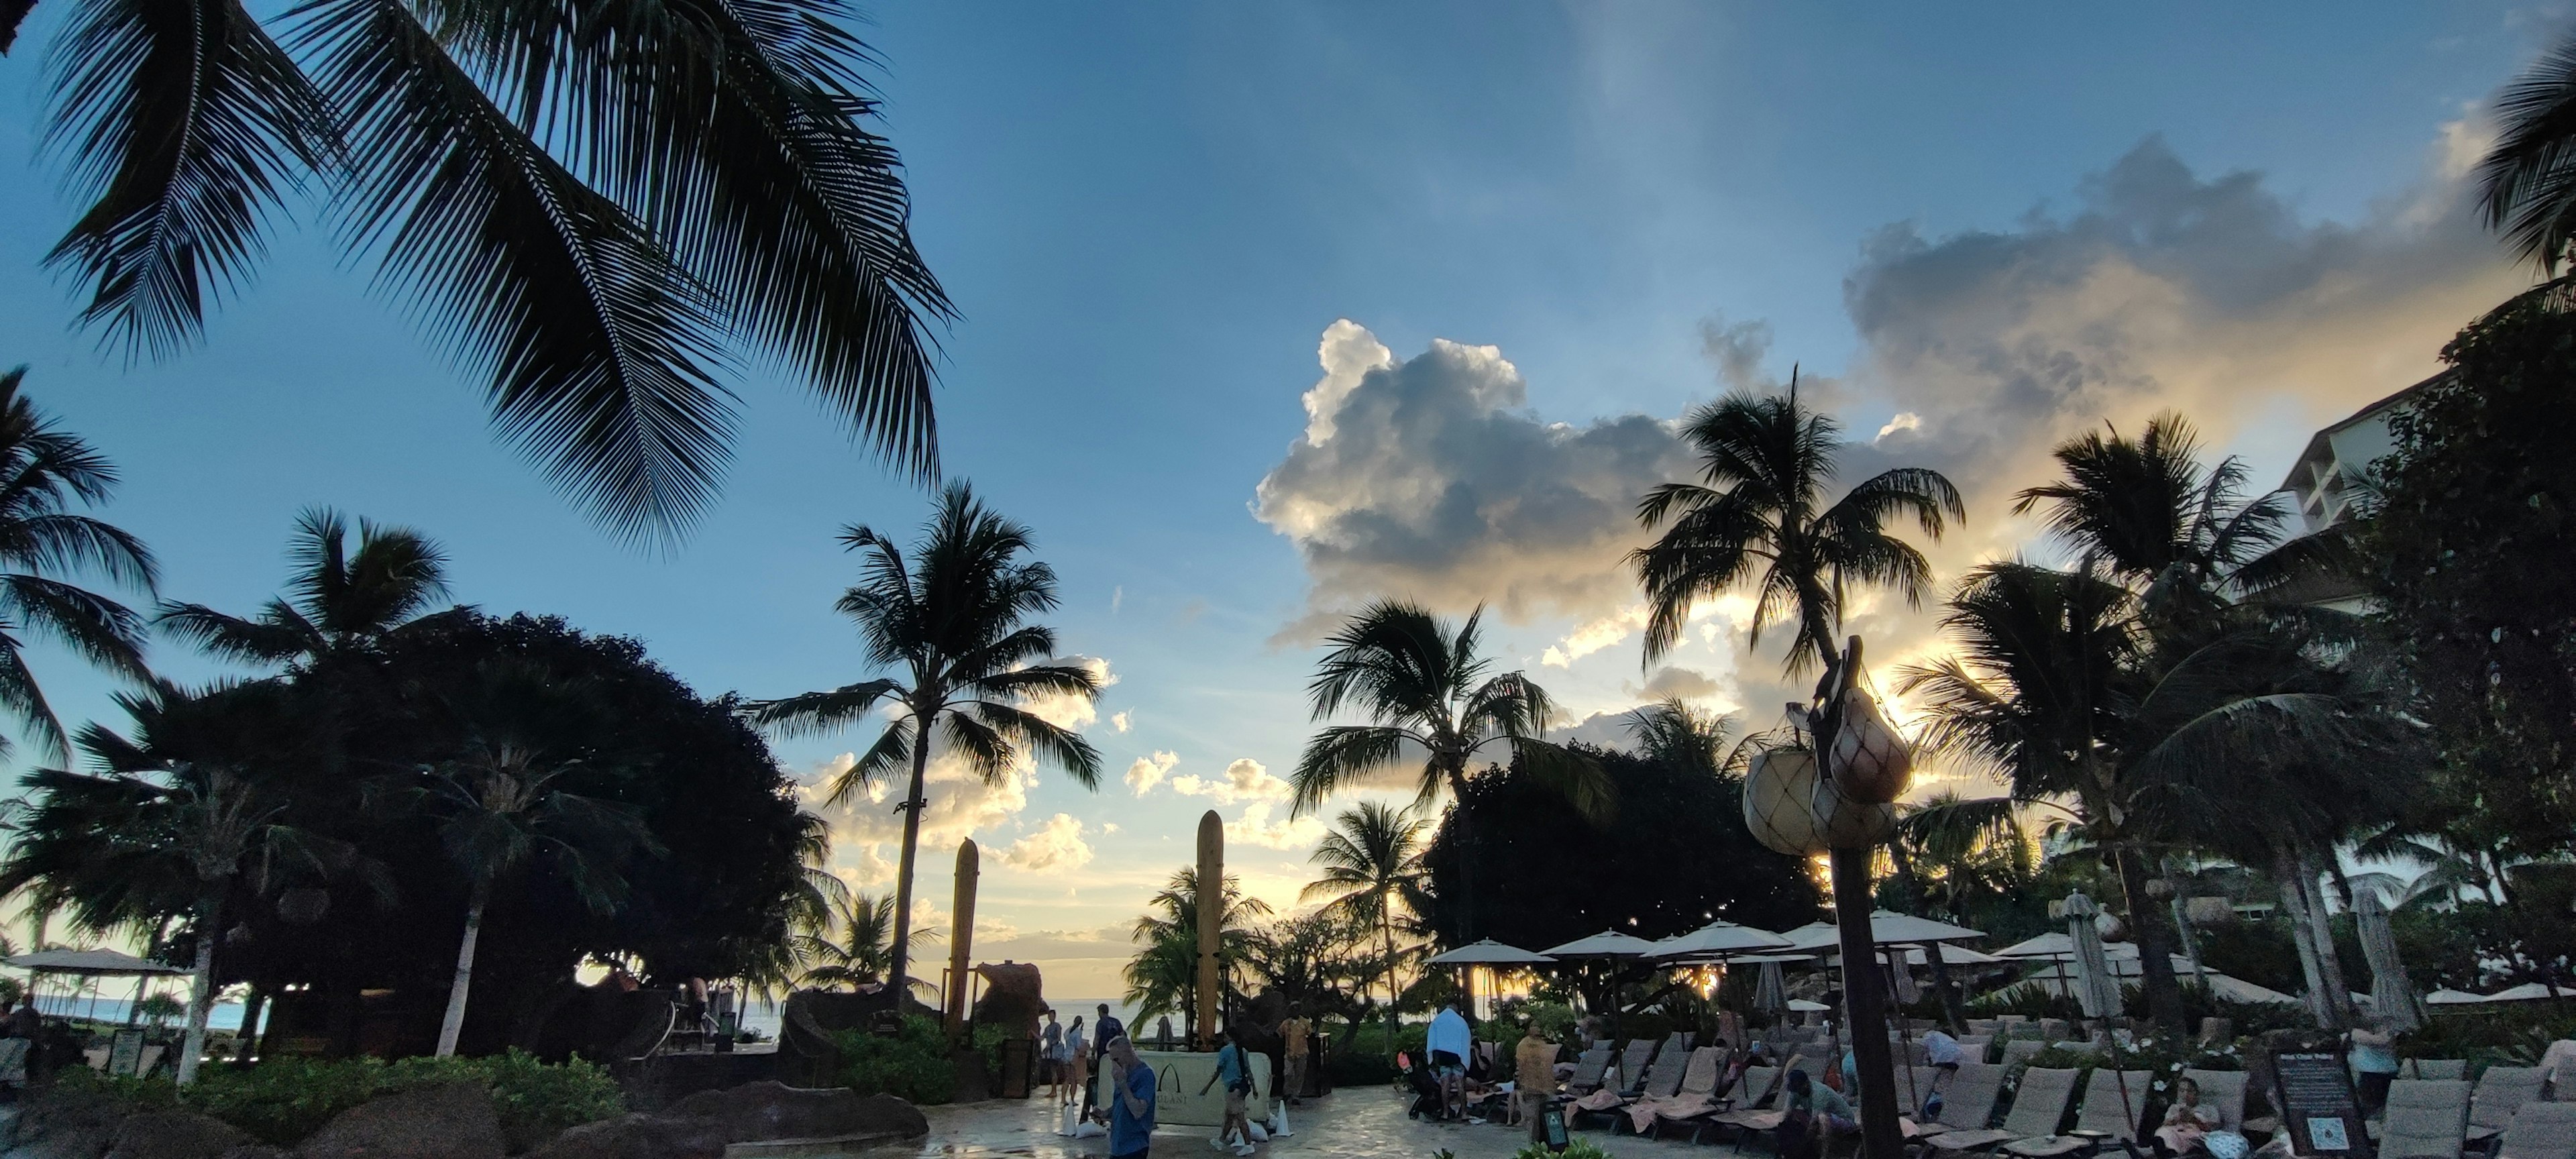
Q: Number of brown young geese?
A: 0